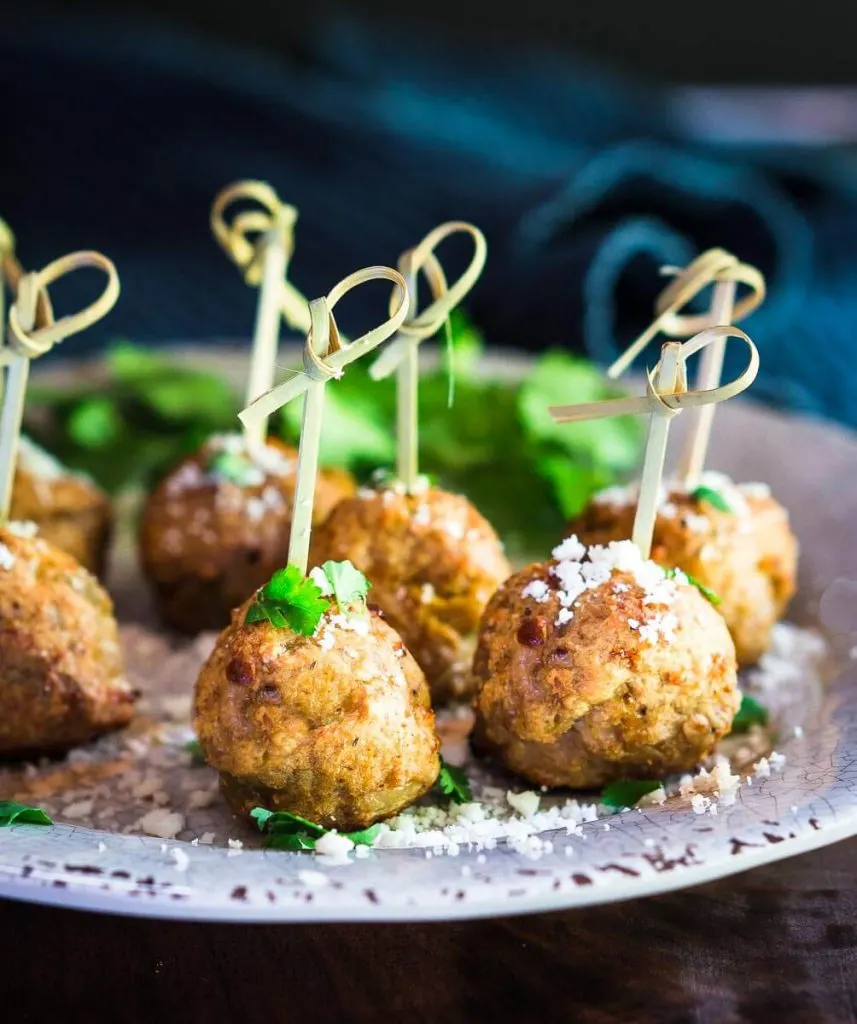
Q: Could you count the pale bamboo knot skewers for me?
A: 7